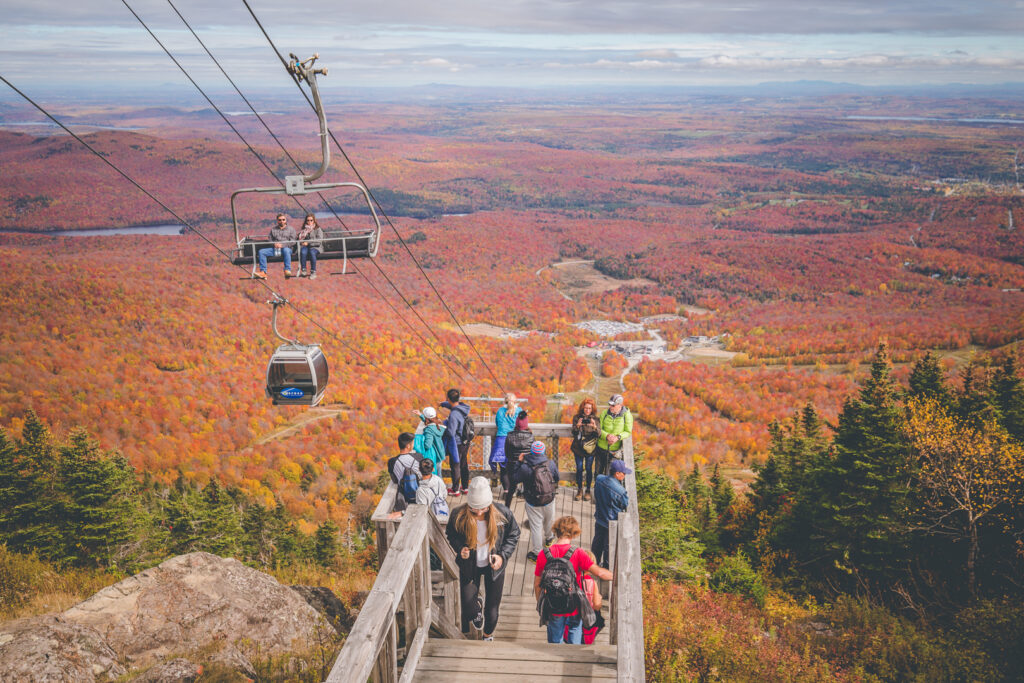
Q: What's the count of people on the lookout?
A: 13